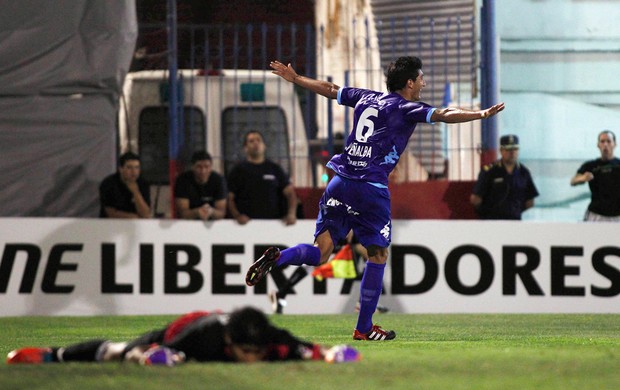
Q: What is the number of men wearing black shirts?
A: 5